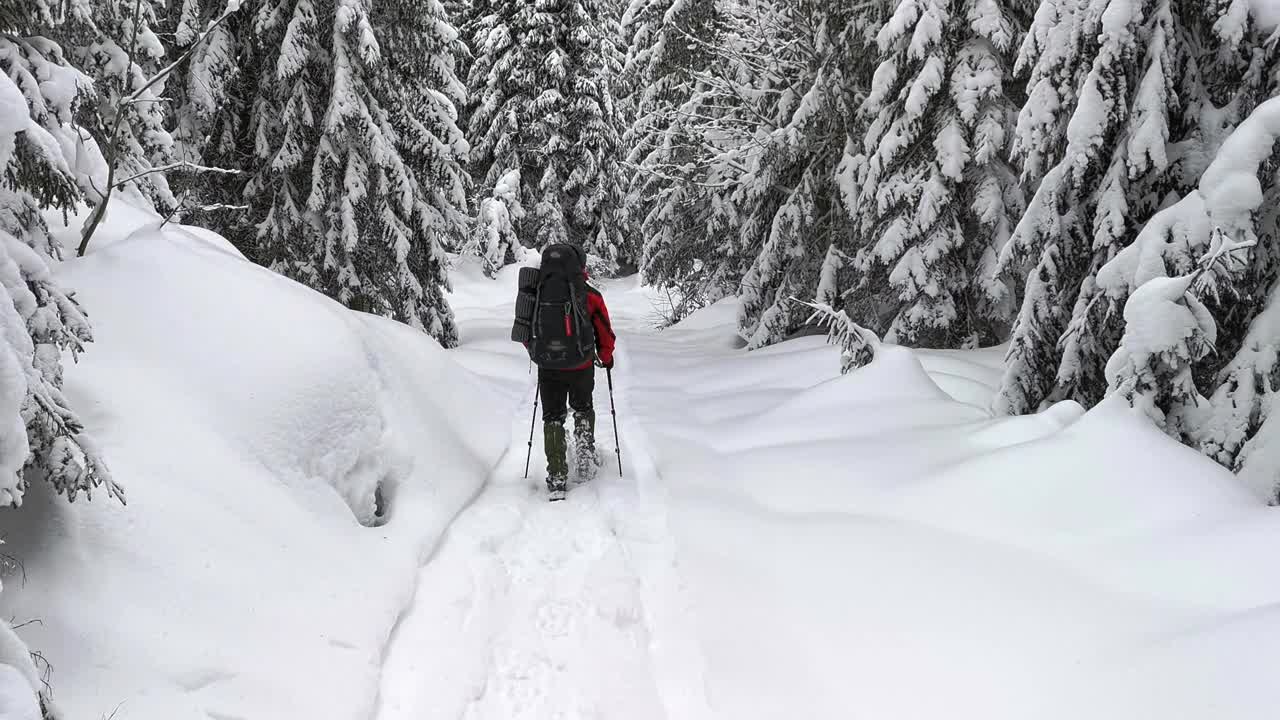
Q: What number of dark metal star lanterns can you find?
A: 0